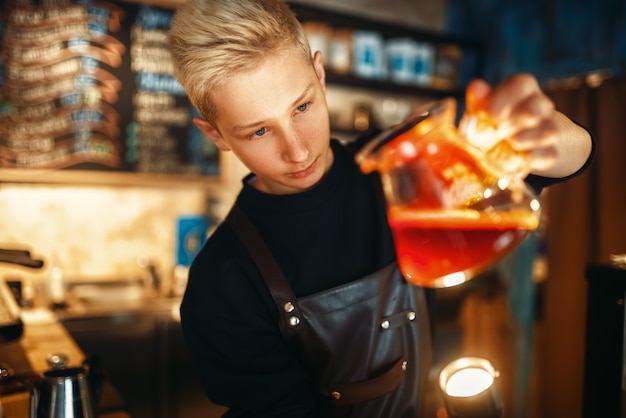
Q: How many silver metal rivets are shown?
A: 6